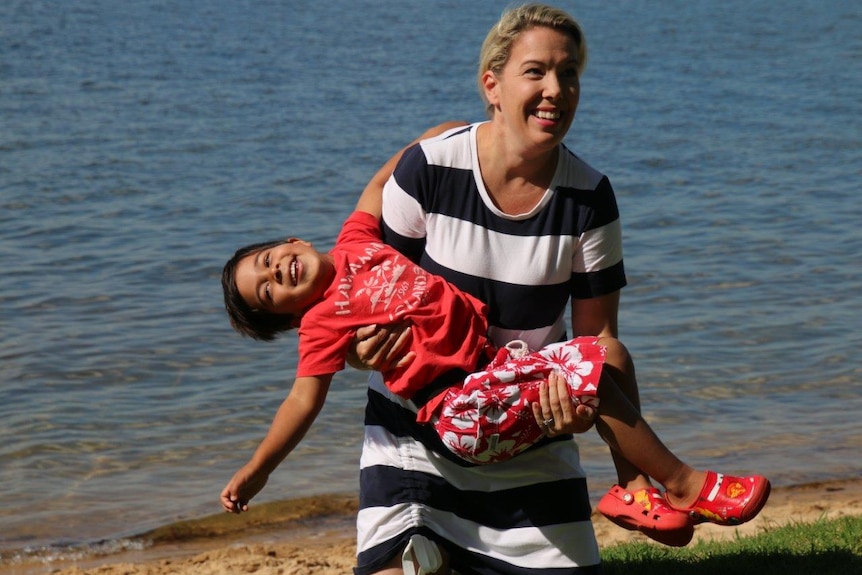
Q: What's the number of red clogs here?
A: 2